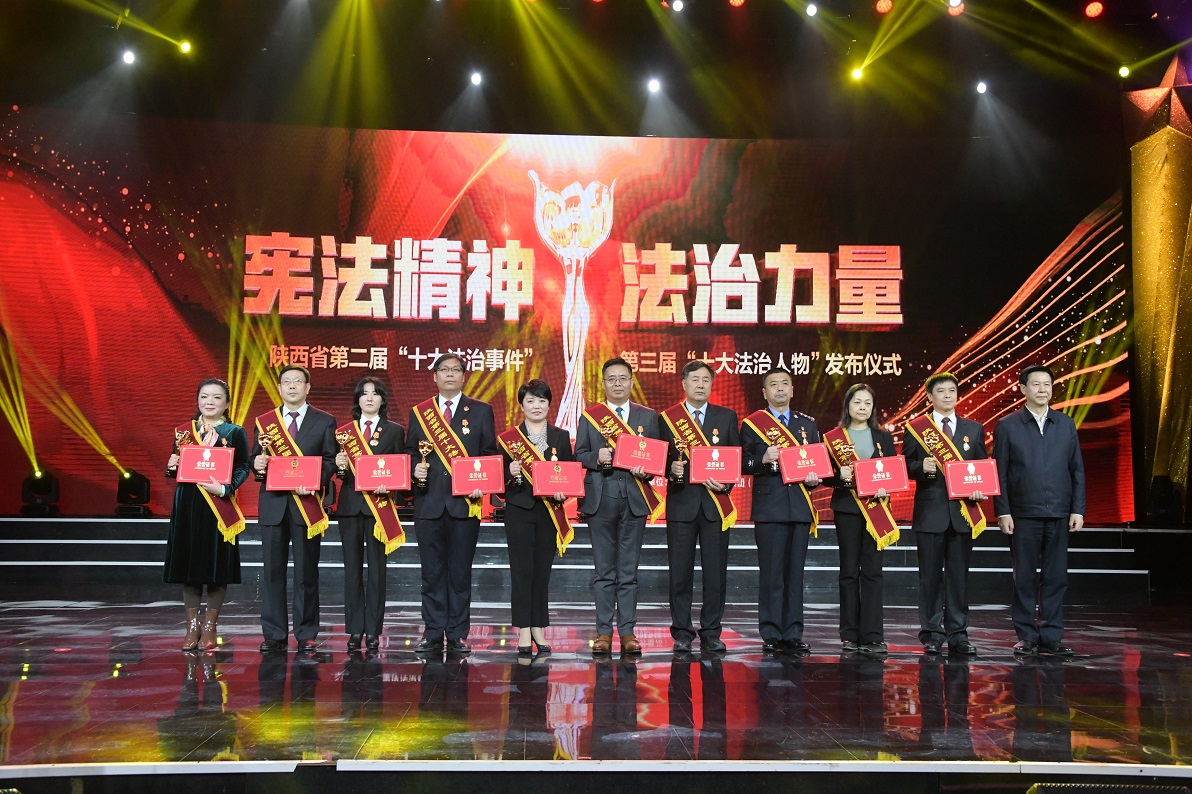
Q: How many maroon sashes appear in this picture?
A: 10